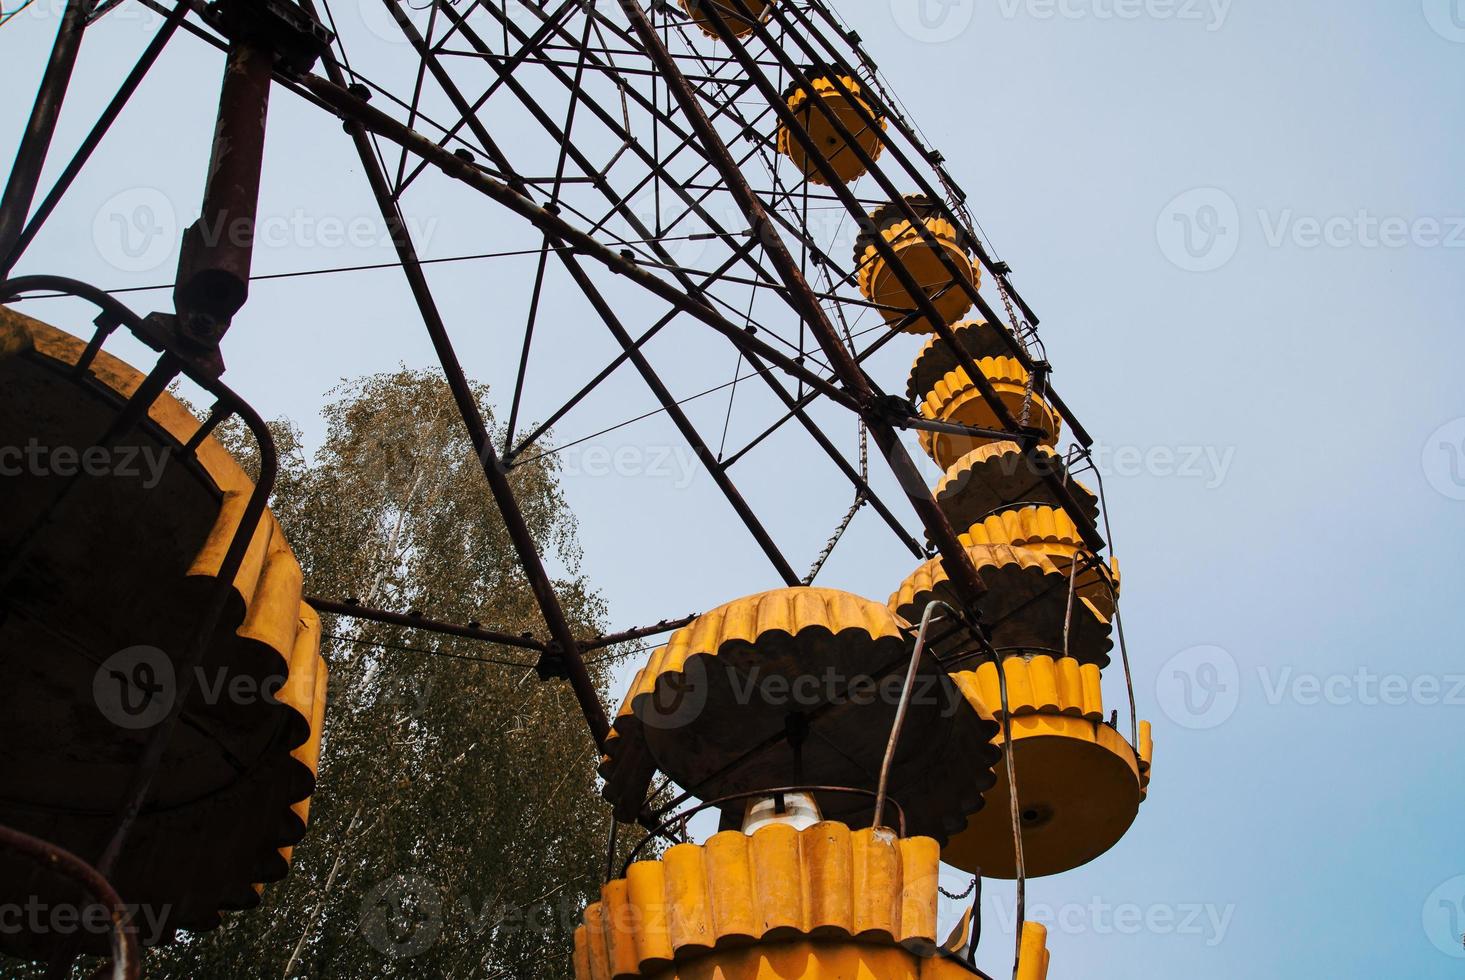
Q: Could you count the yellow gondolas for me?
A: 8